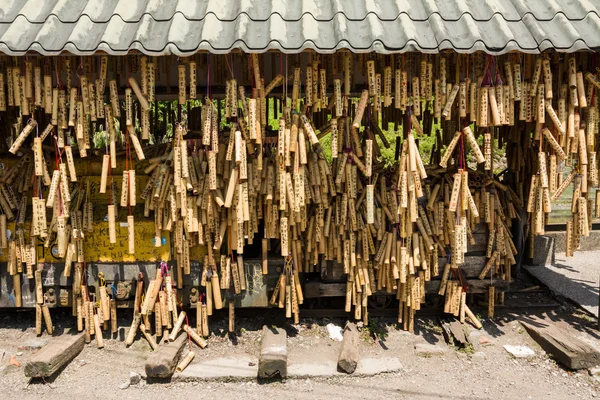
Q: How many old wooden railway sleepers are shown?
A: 5